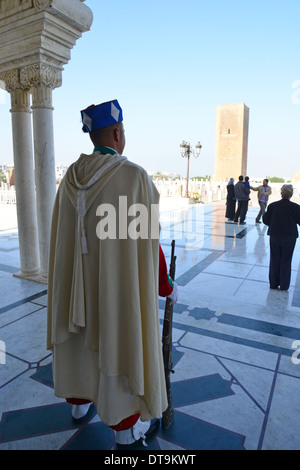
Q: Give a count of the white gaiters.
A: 2